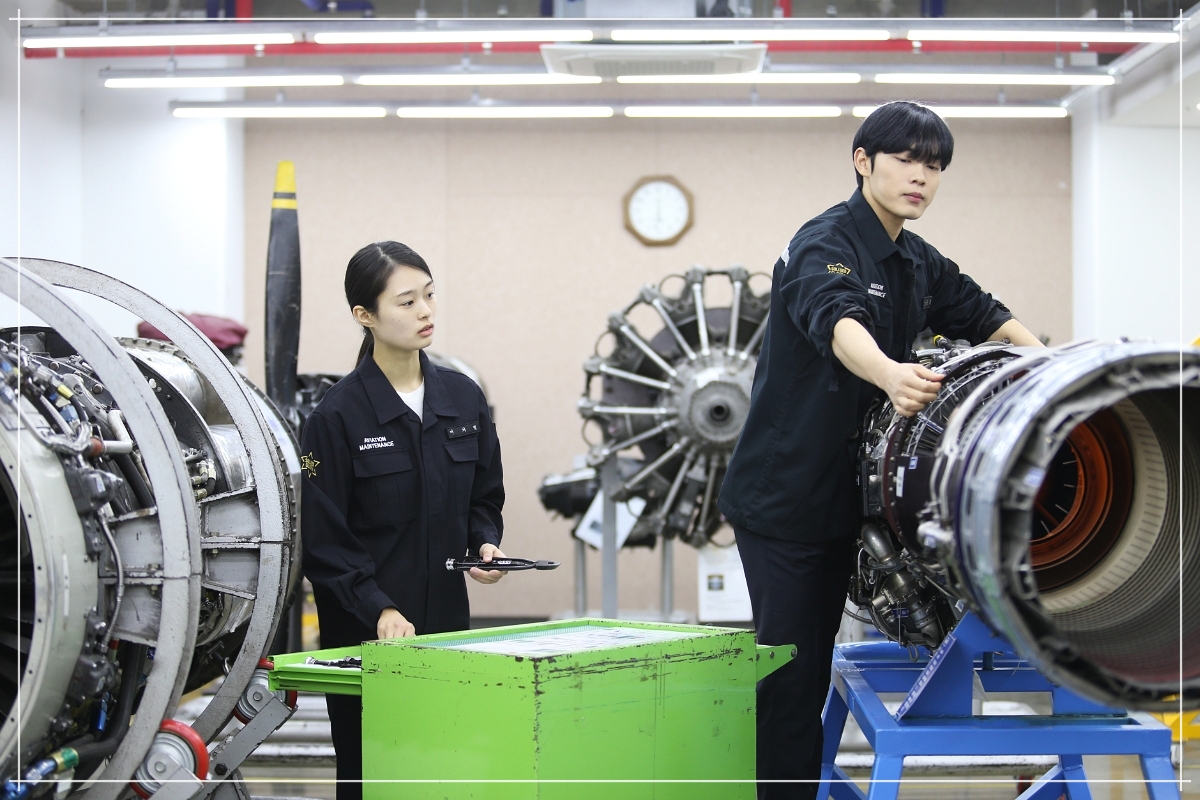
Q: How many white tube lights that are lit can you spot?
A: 12